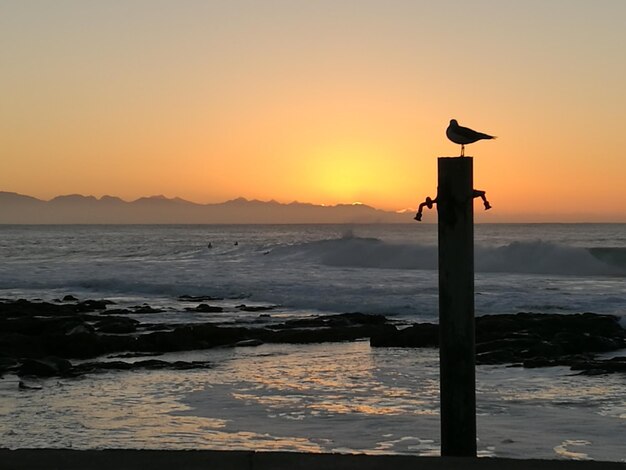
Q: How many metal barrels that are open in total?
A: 0